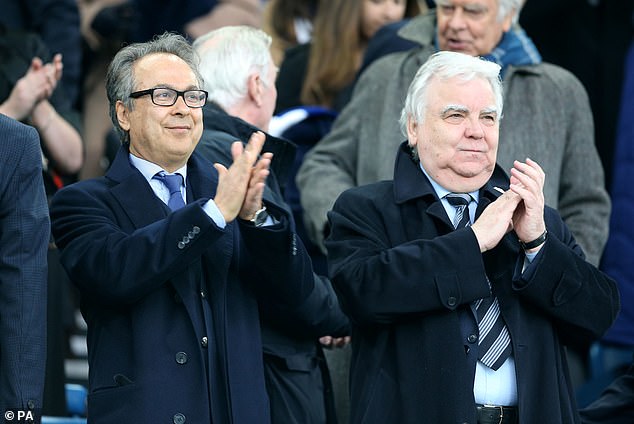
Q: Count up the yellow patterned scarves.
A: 0